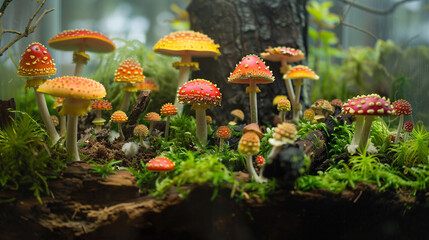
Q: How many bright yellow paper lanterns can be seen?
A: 0